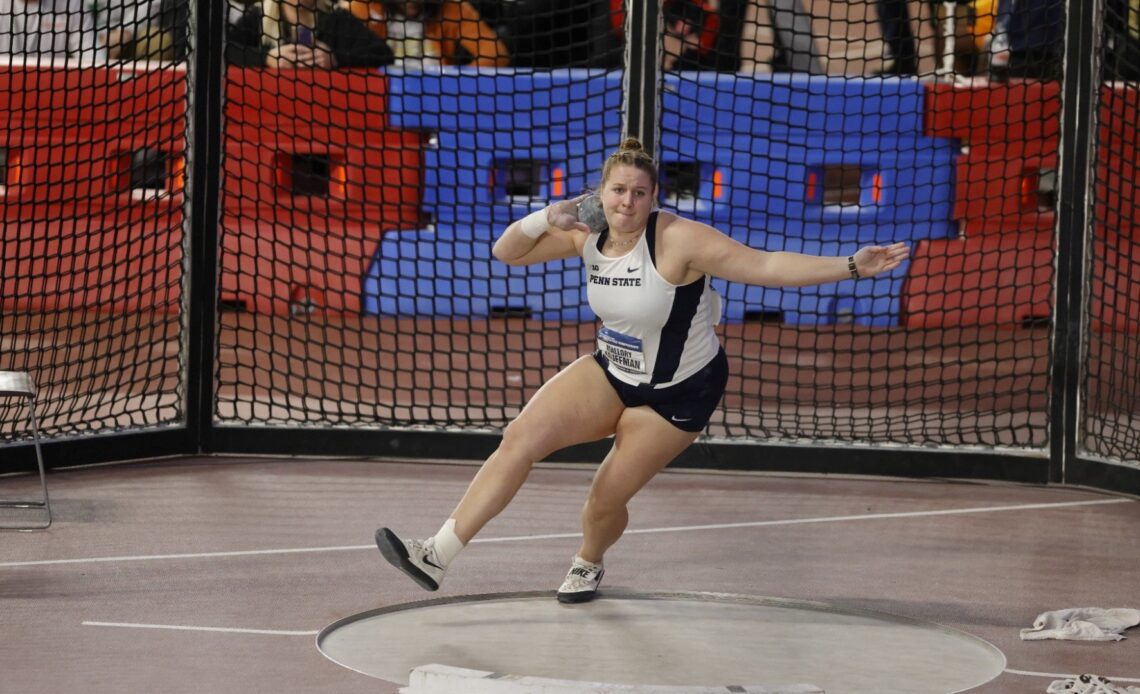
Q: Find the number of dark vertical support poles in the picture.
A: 3